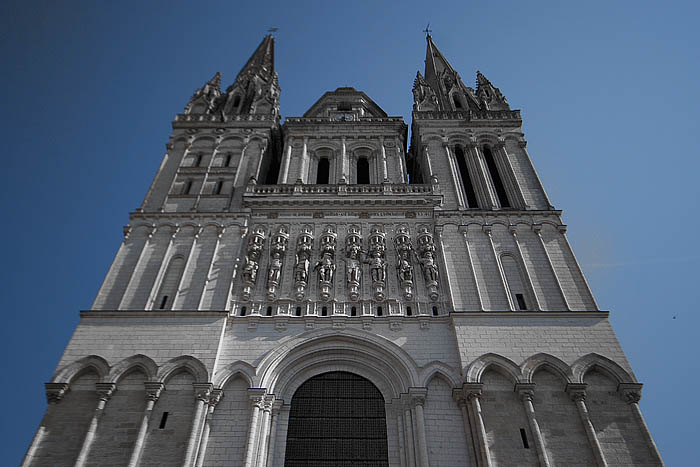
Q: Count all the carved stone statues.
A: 8